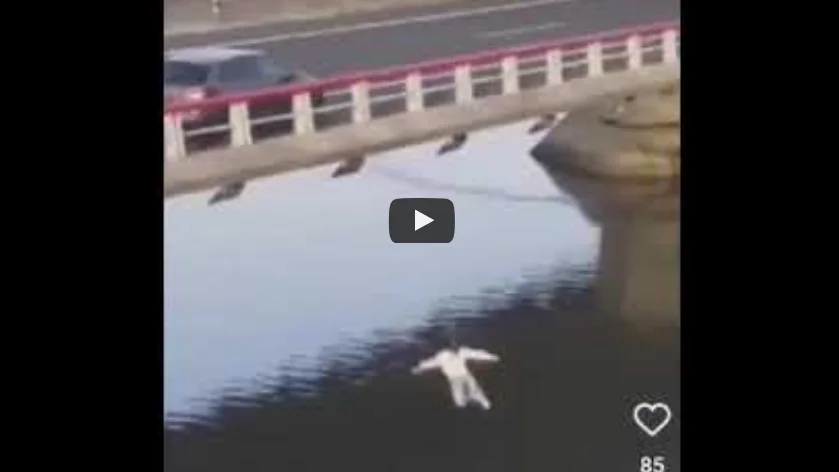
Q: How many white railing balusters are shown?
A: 11